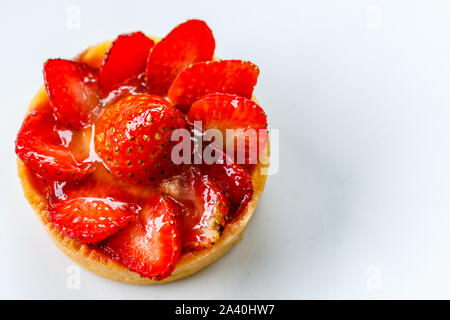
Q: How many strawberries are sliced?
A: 10